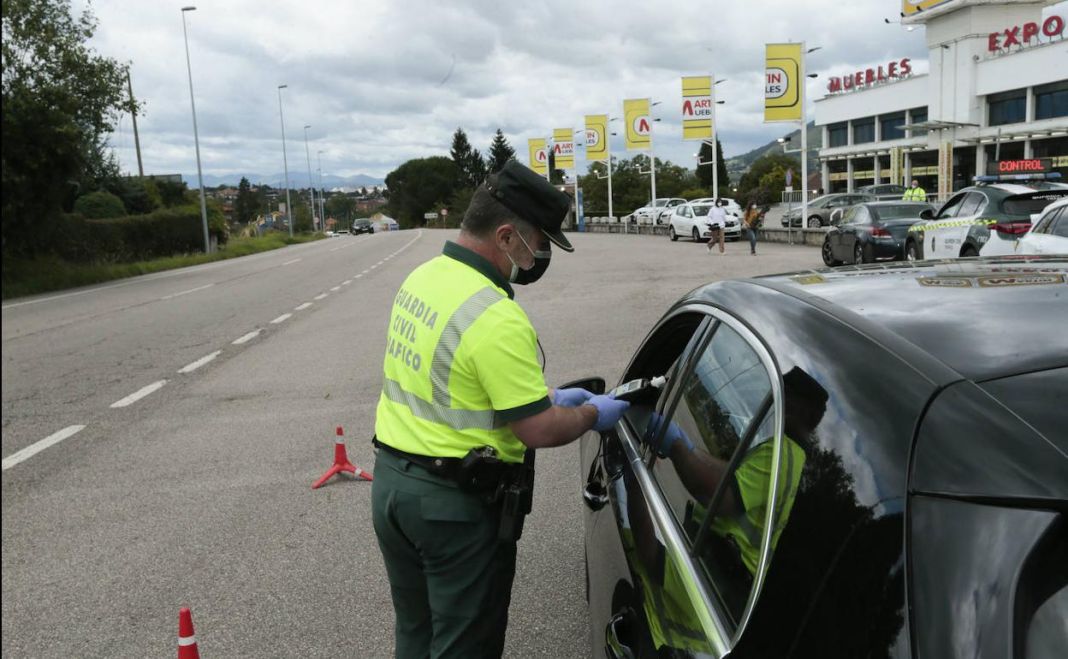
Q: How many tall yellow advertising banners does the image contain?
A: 6